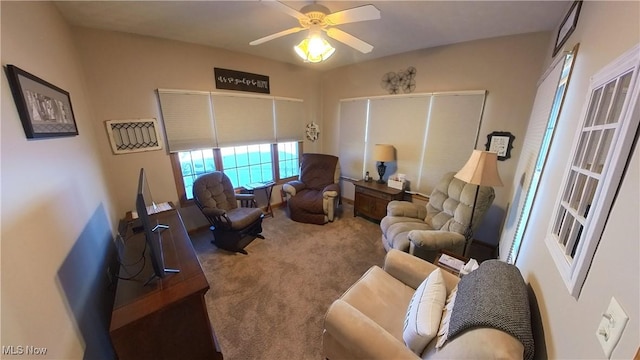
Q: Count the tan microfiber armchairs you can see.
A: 1